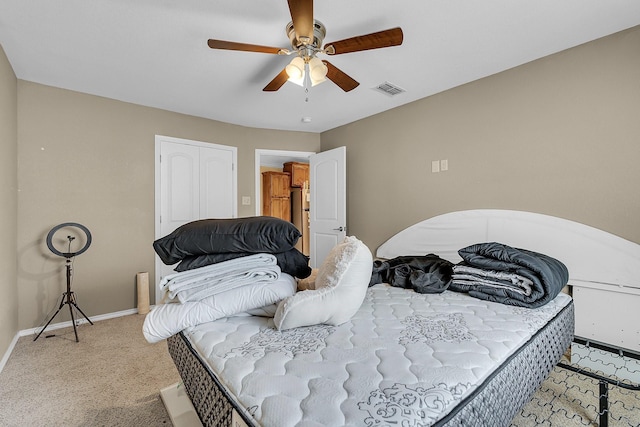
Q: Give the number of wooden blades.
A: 5